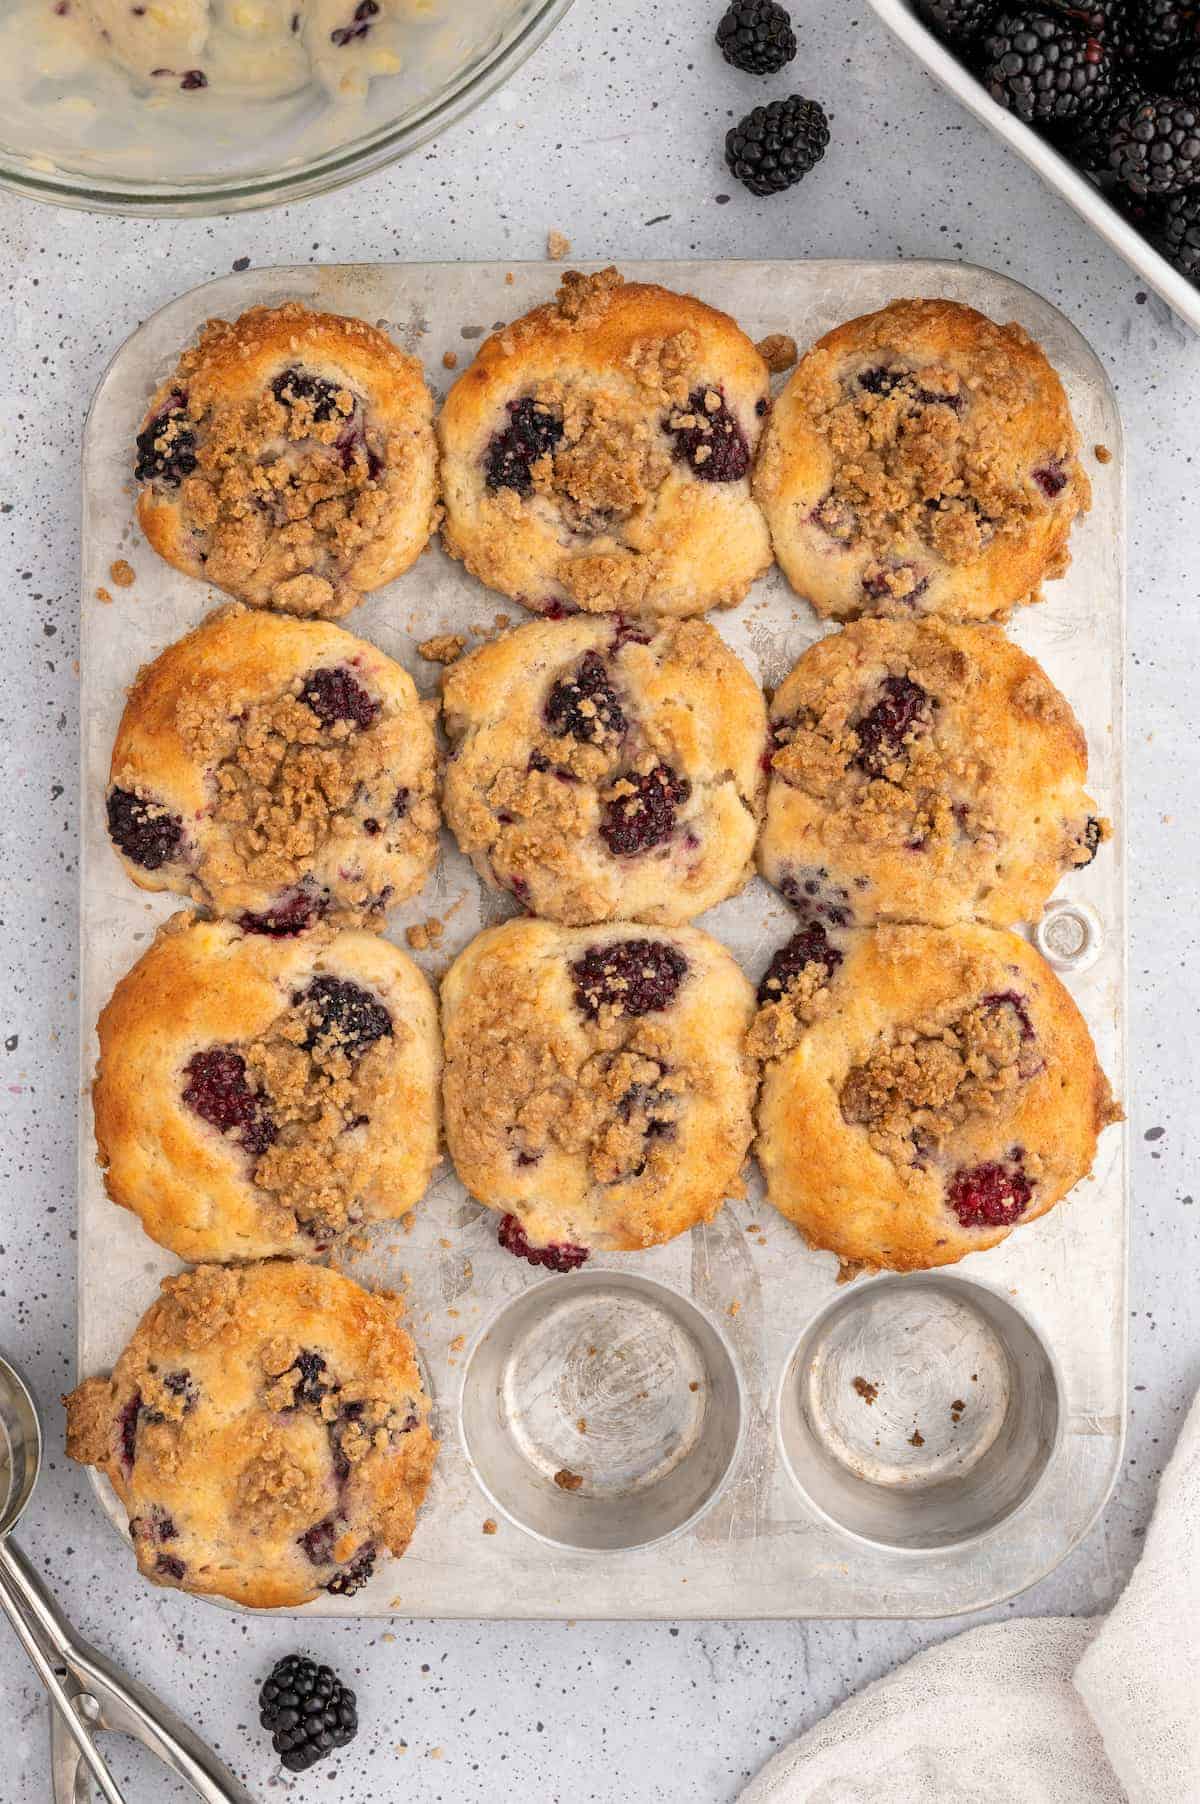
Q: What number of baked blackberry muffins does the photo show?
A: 10